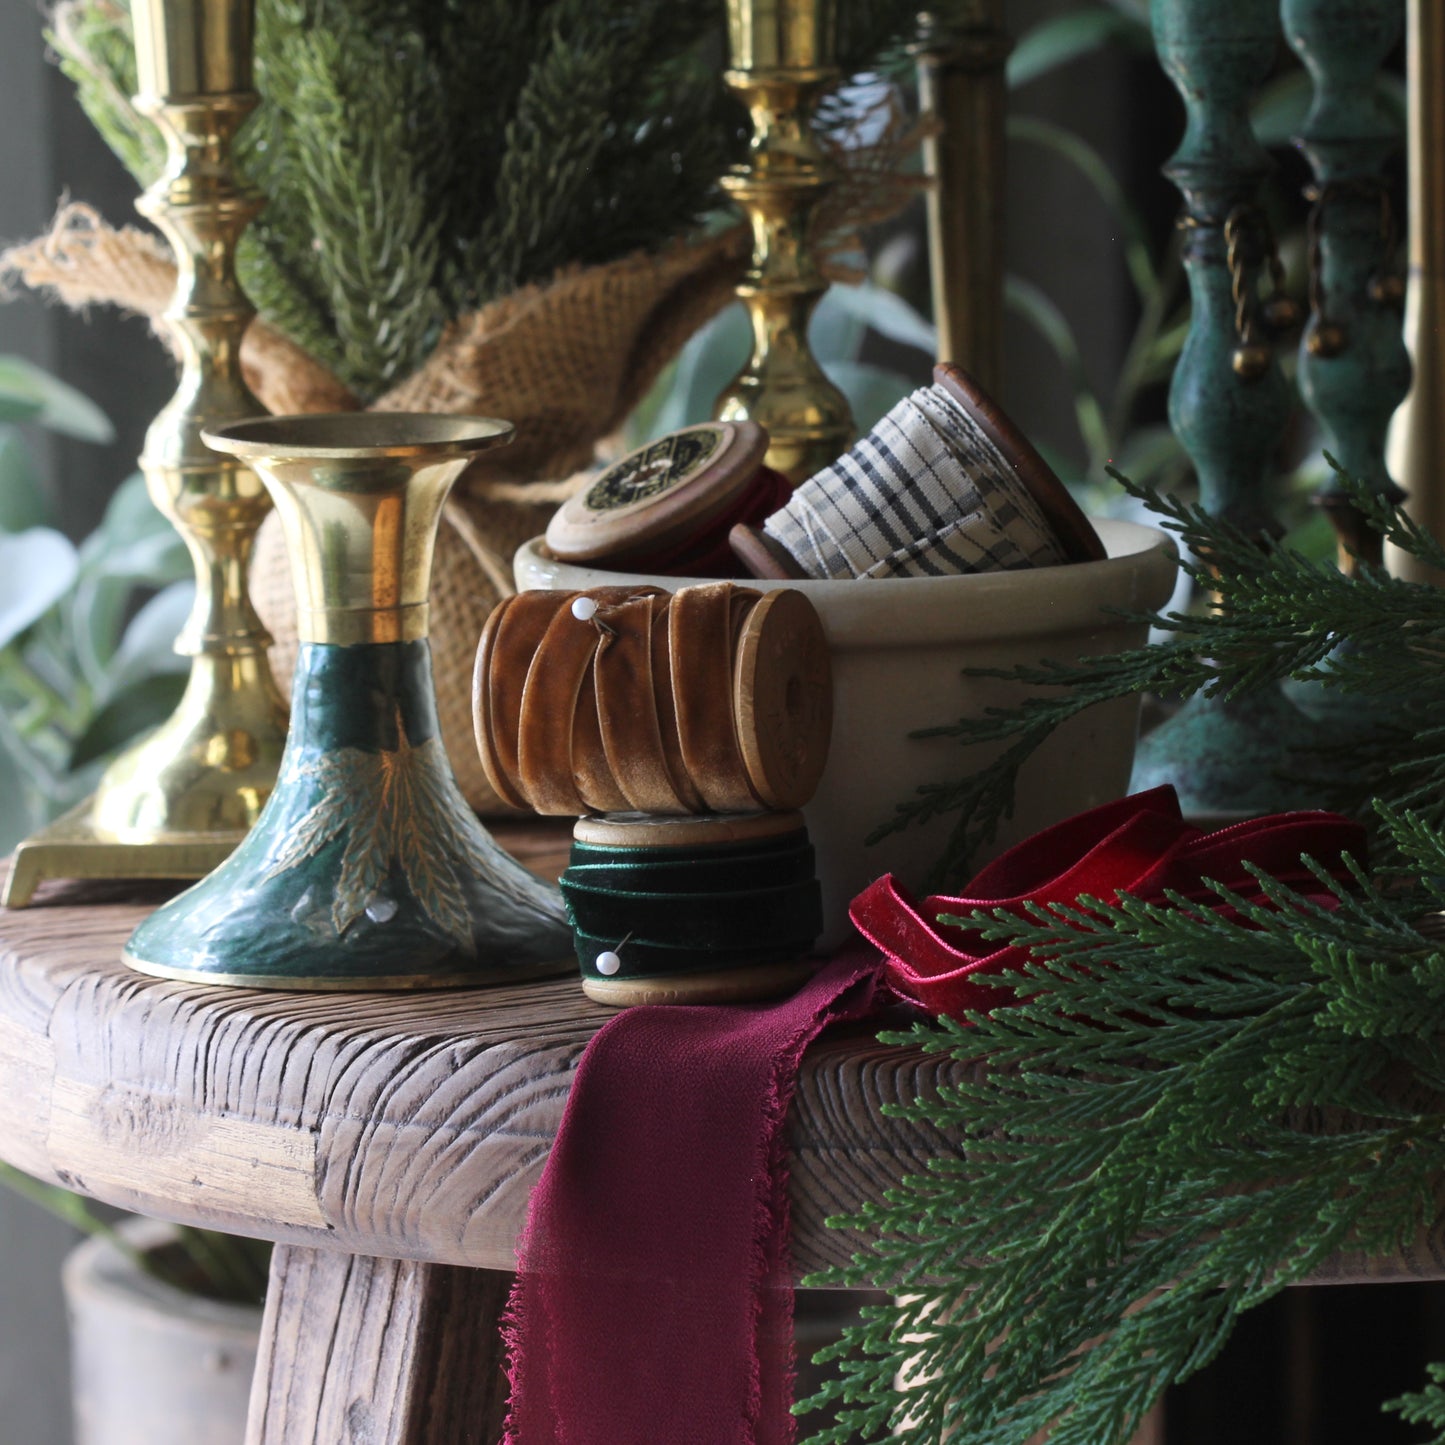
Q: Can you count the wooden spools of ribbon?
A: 4